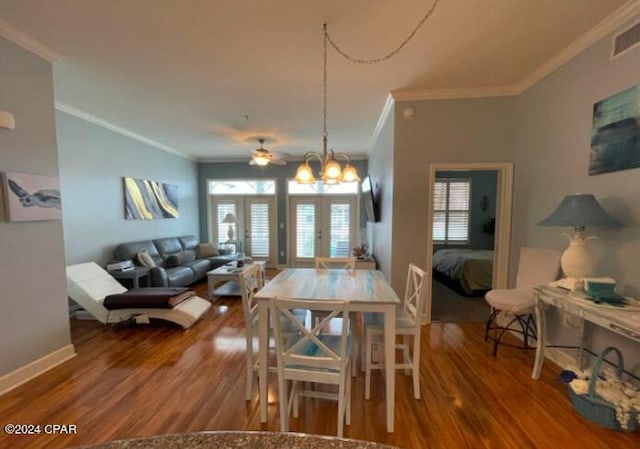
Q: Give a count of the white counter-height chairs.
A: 4